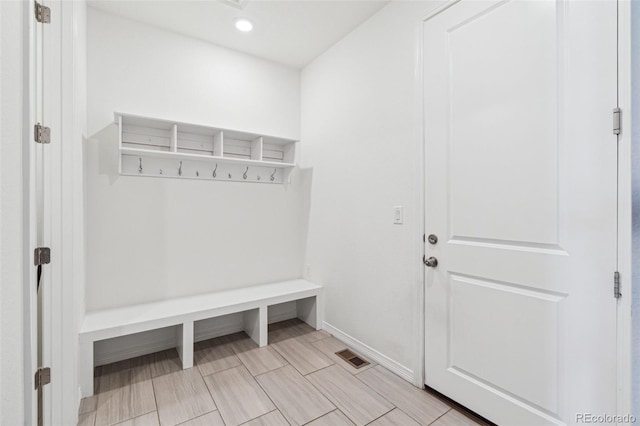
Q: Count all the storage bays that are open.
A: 7